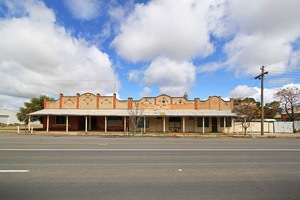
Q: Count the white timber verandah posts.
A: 12